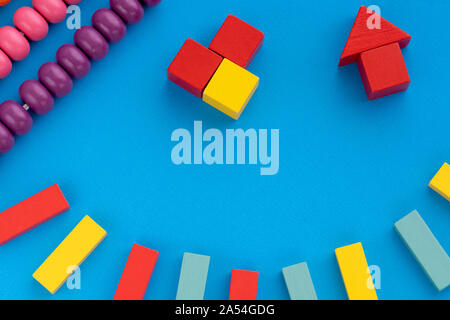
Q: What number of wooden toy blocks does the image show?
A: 14